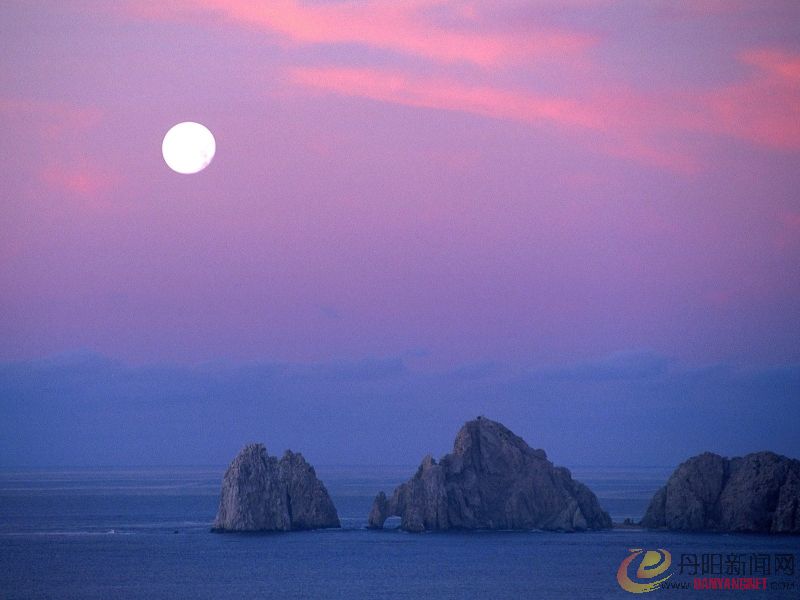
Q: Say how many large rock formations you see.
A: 3